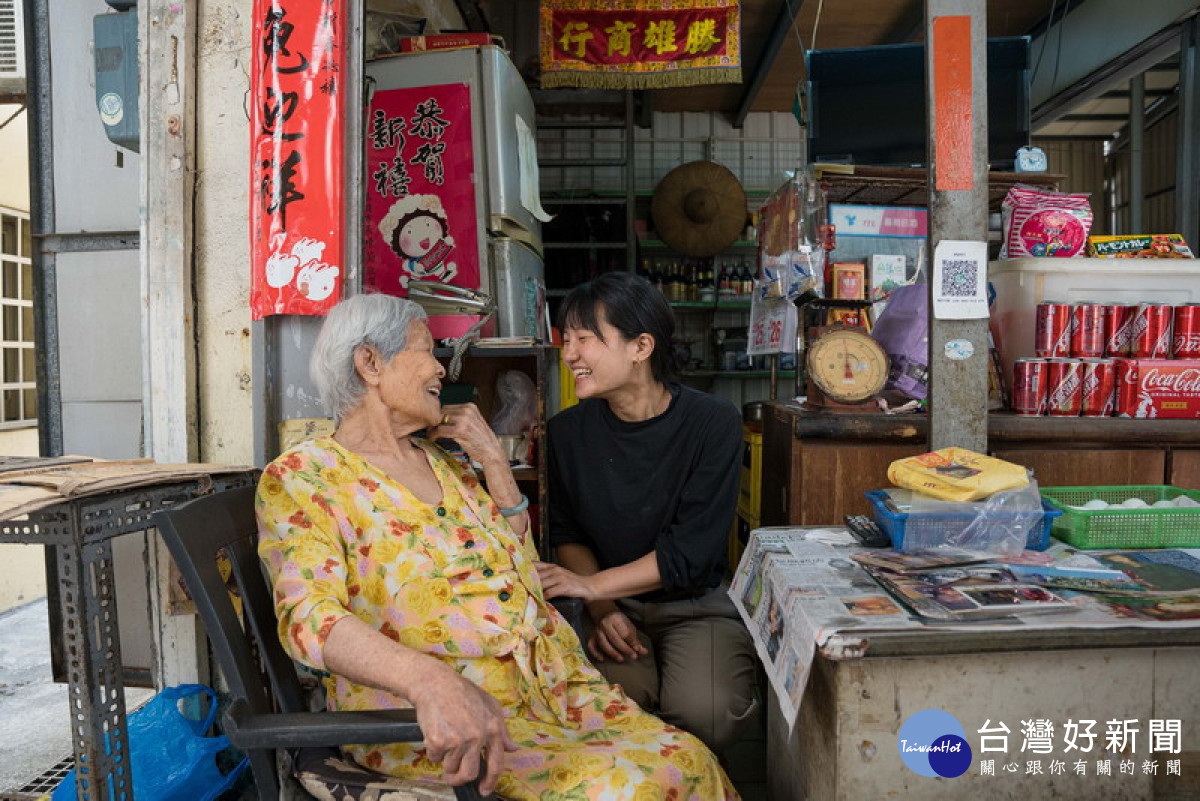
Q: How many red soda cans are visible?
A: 8